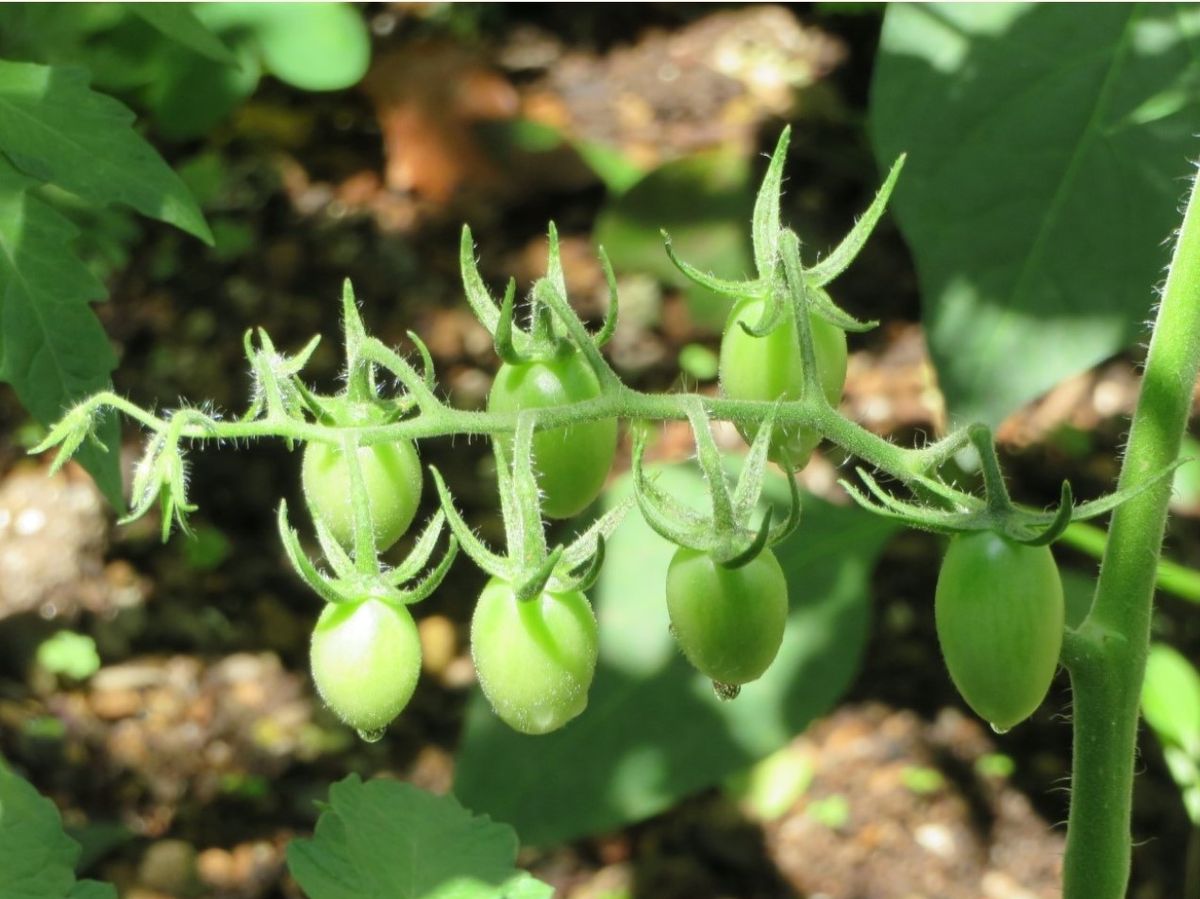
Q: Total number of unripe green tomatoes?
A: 7